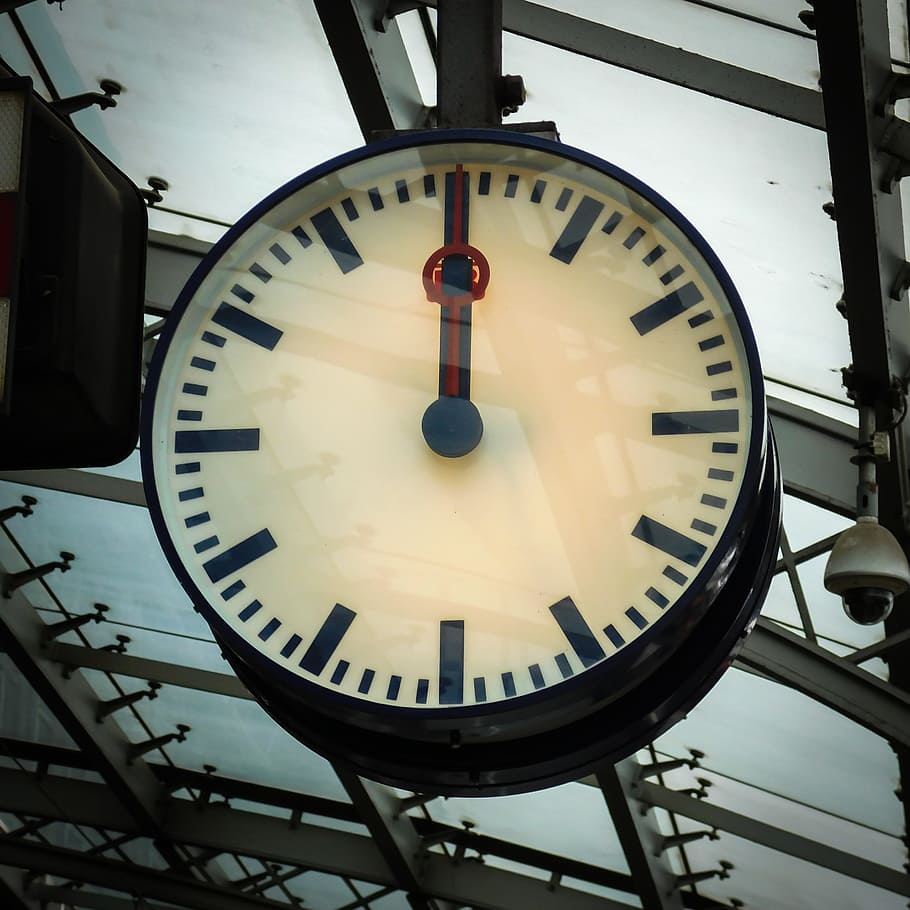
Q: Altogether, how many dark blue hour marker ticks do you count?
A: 11